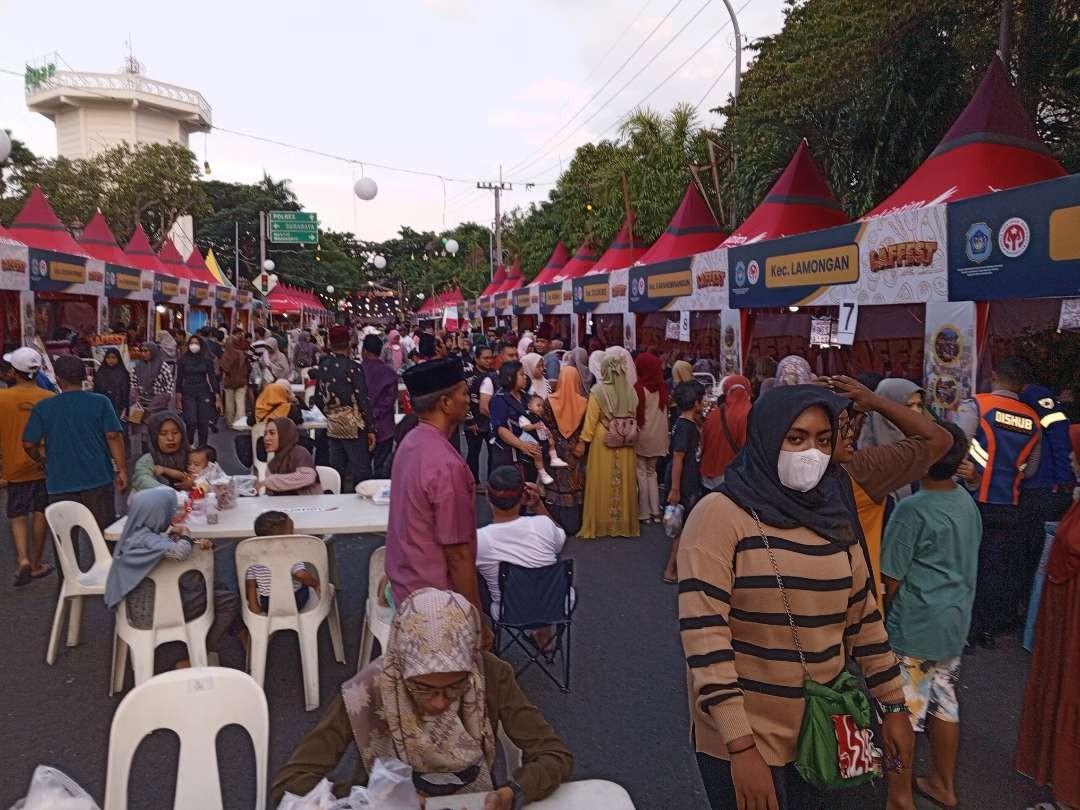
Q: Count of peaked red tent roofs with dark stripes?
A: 13